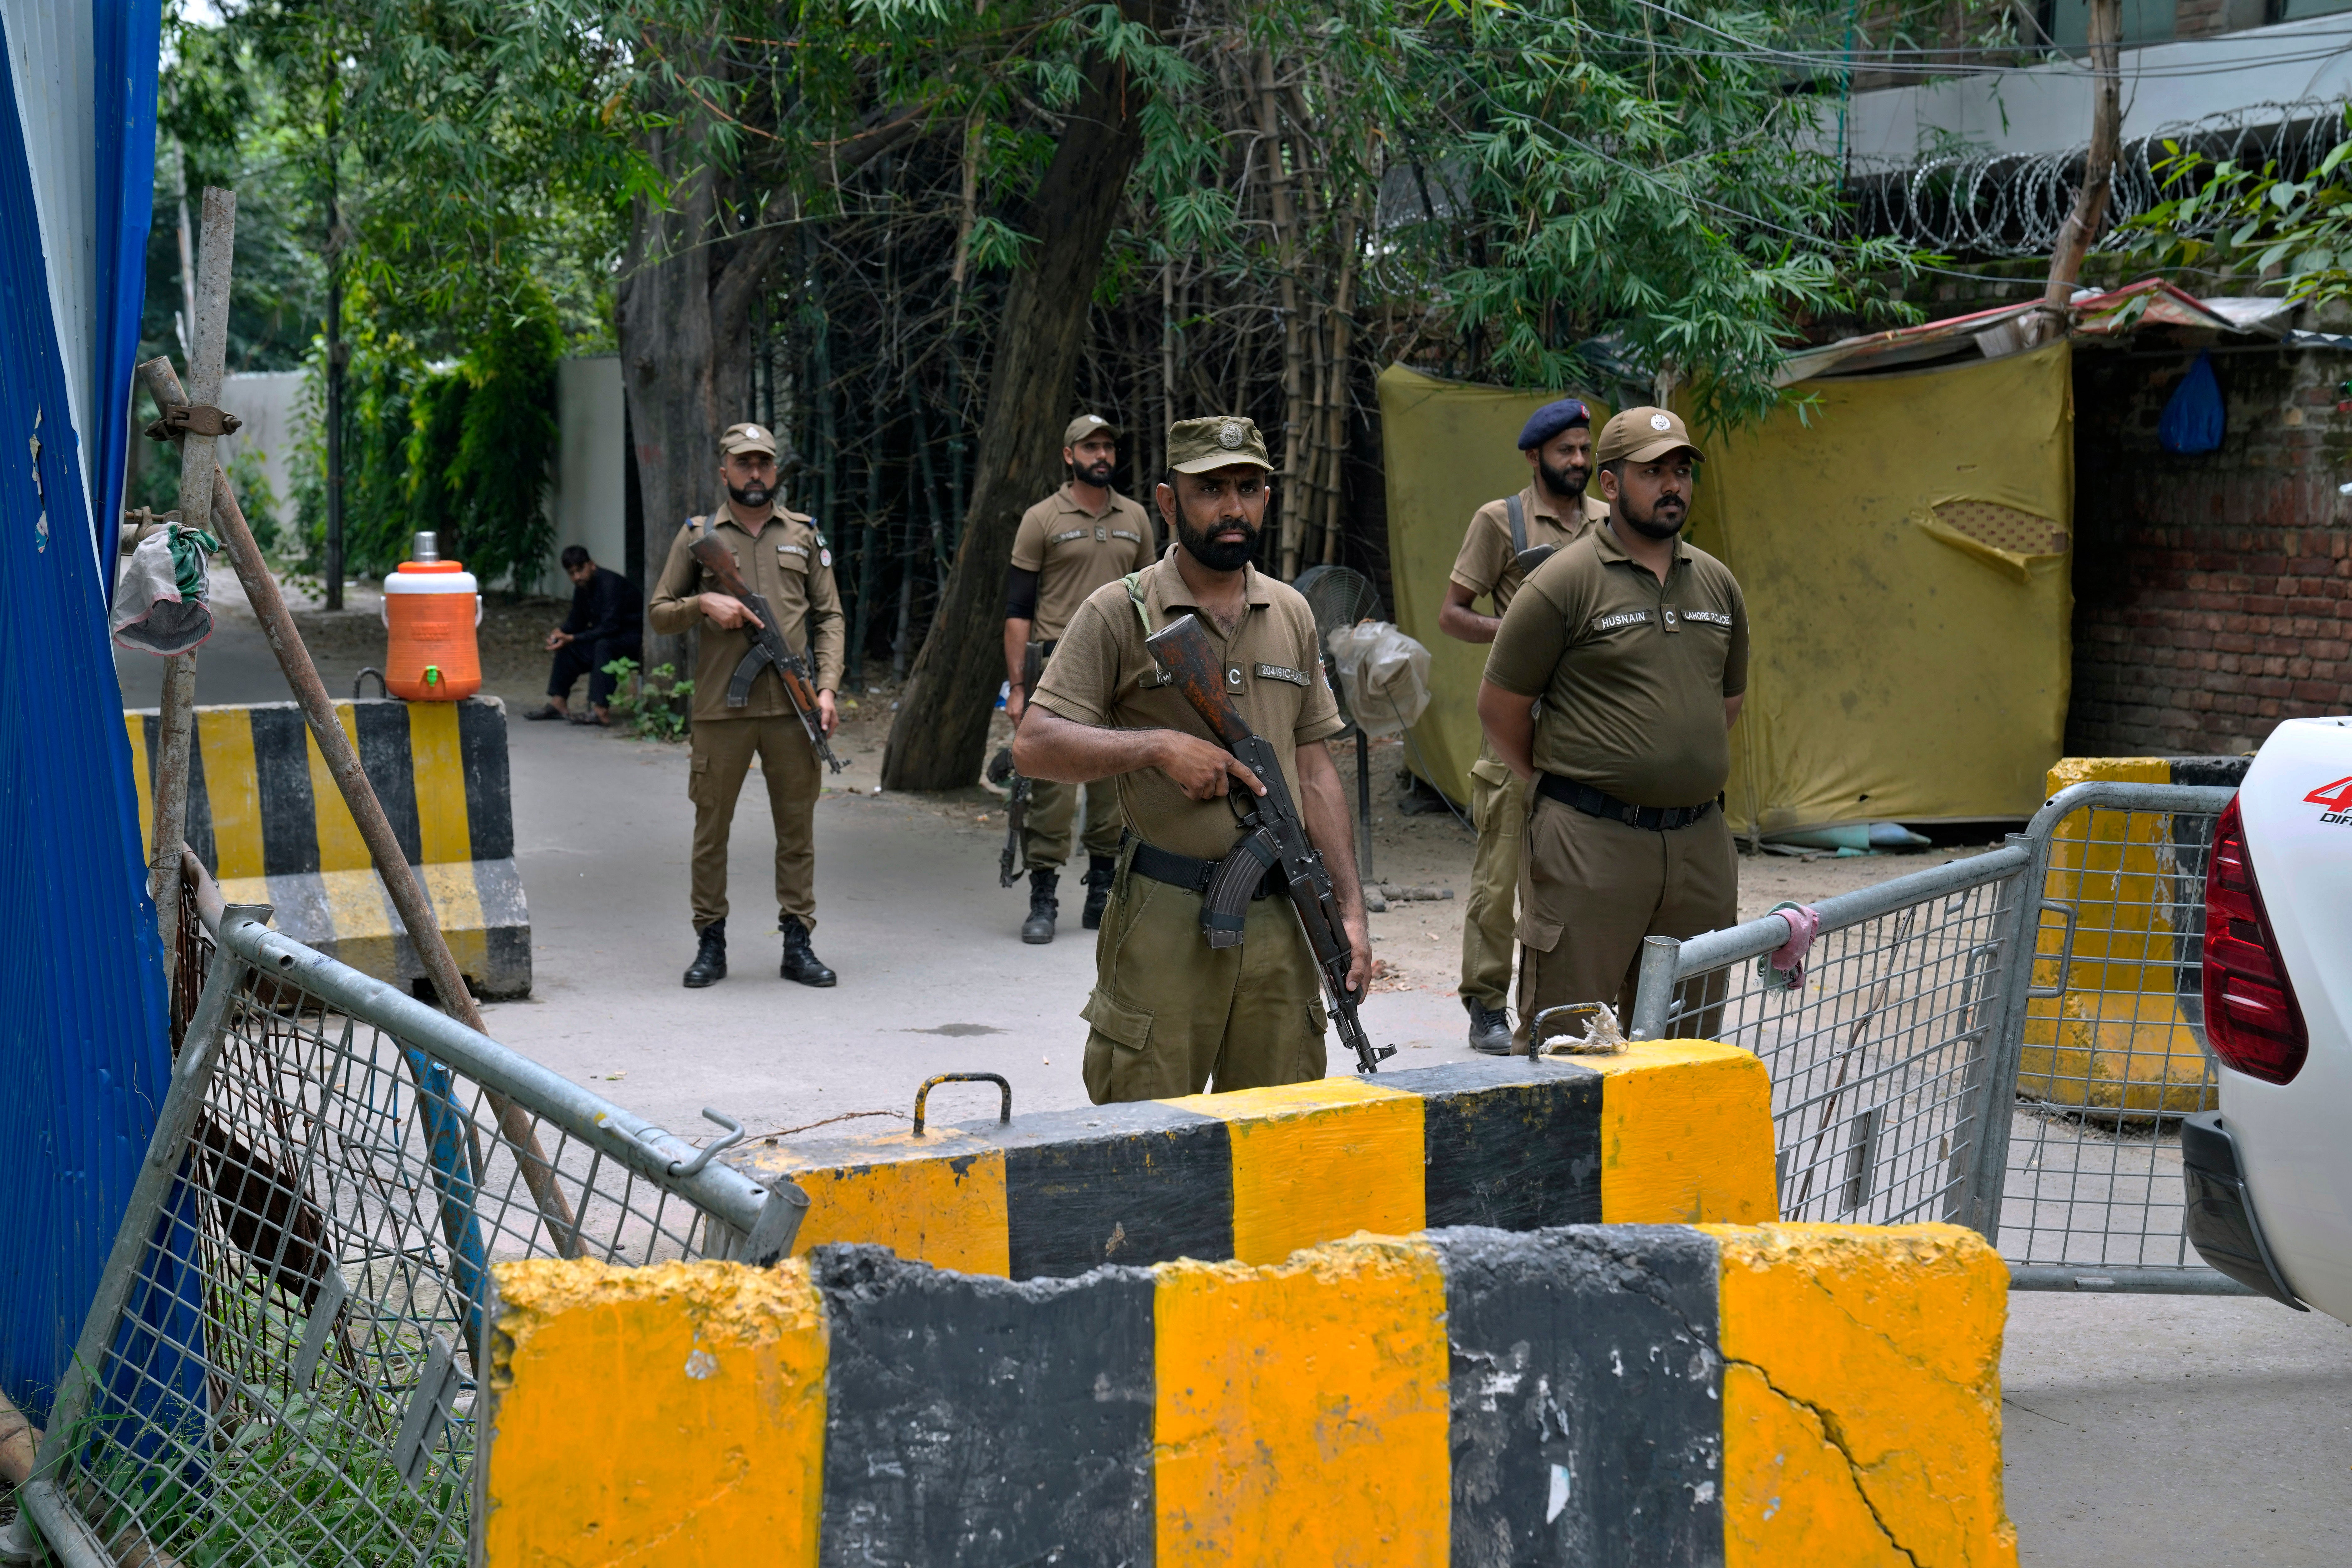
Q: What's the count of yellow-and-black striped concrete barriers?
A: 4